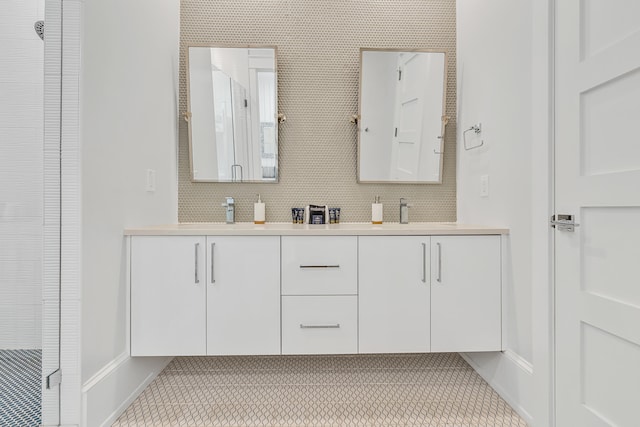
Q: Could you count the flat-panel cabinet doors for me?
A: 4